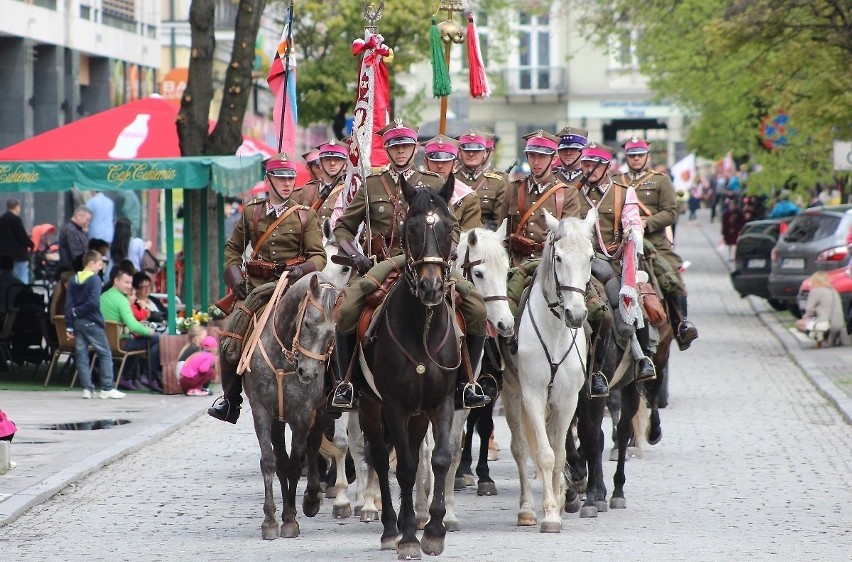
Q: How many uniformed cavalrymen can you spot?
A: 11